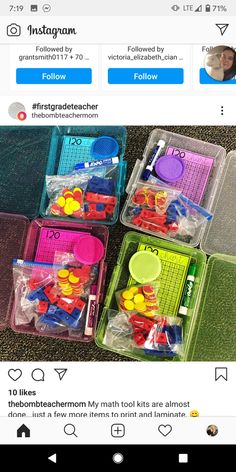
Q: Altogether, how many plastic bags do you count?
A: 8